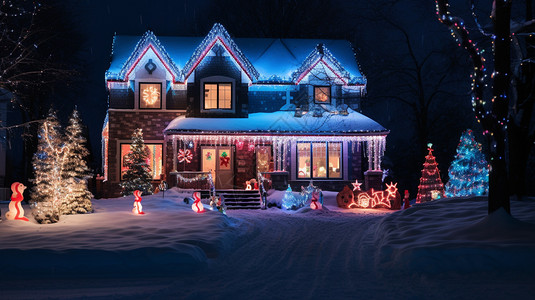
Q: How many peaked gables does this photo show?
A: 3